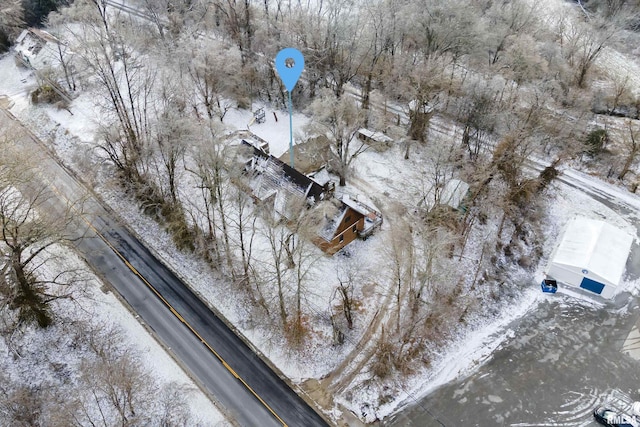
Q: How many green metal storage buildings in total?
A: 1